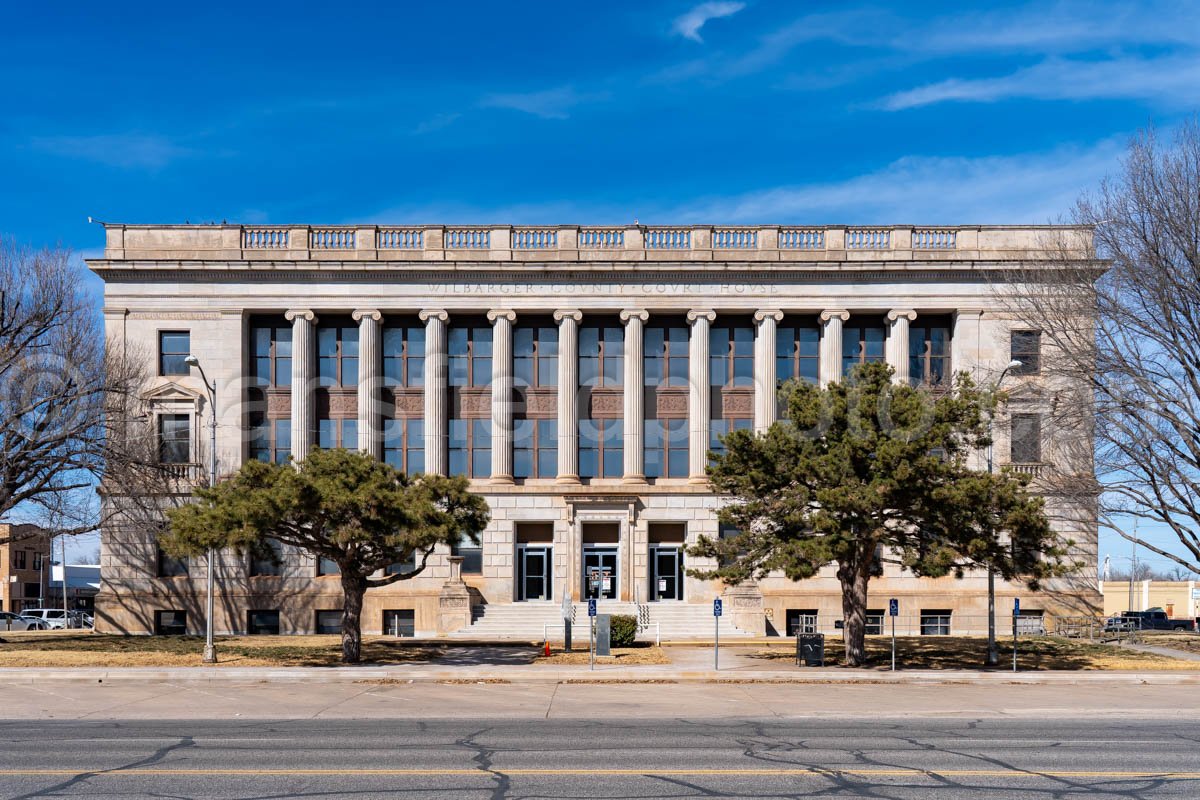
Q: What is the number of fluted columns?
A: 10